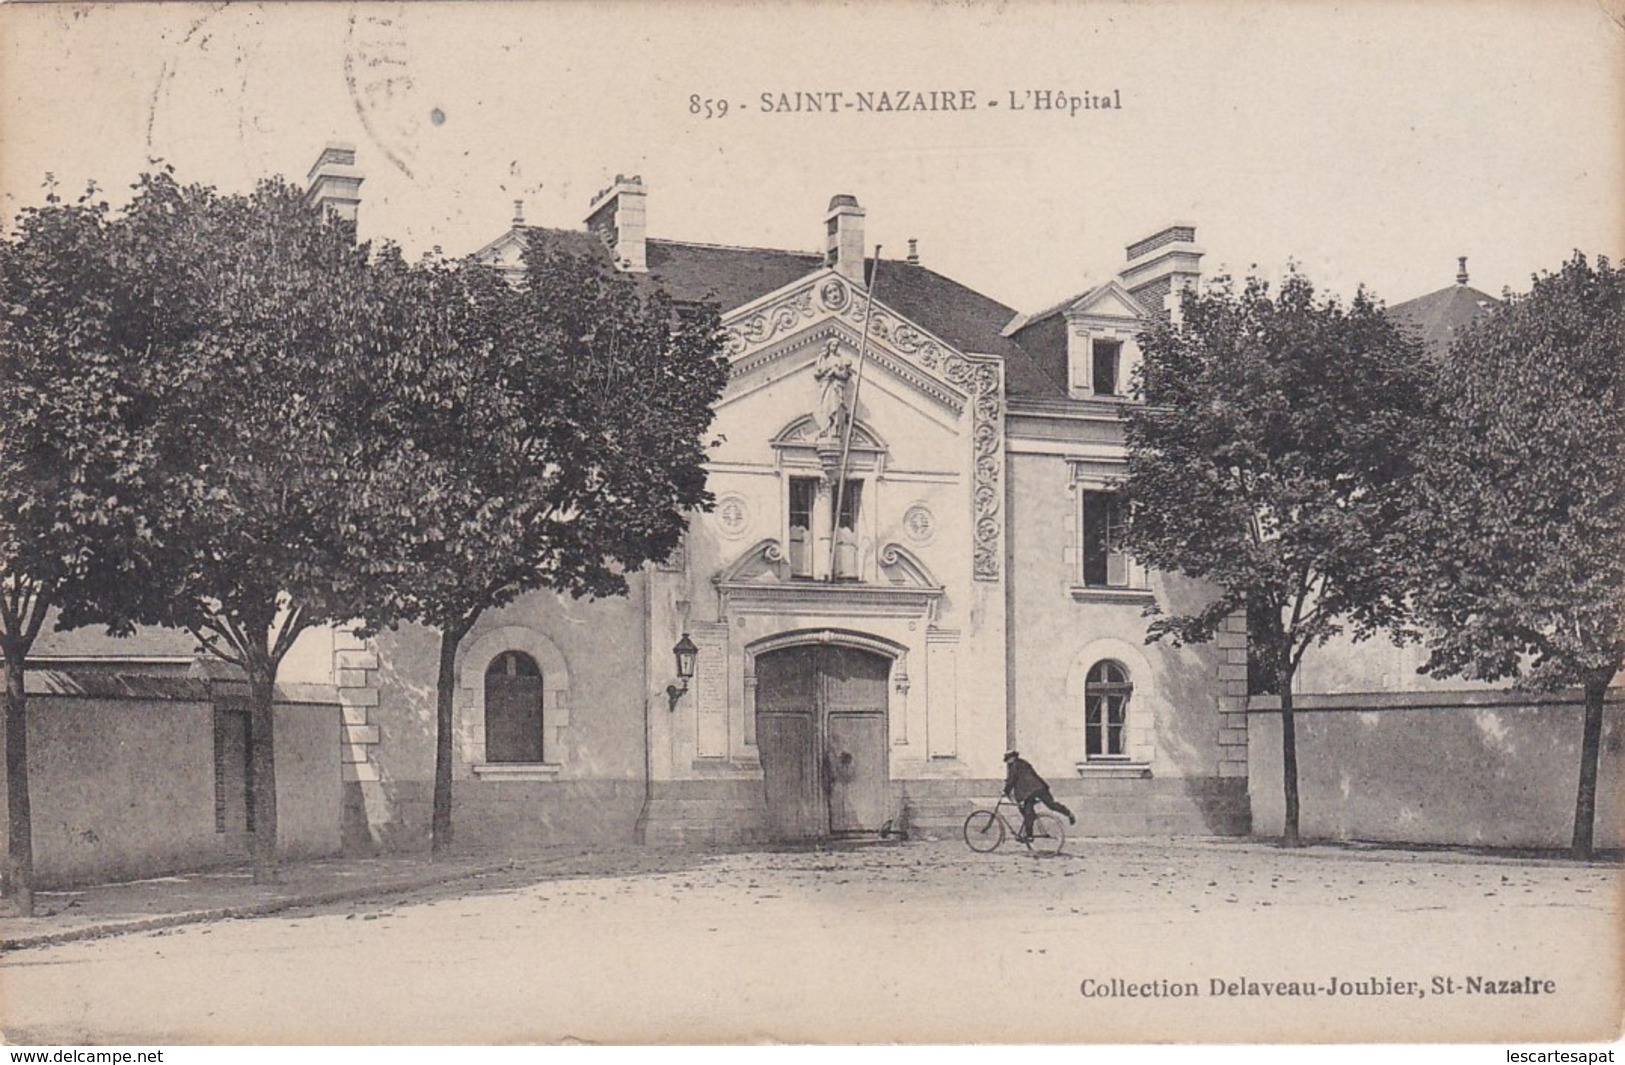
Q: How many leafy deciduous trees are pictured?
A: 5